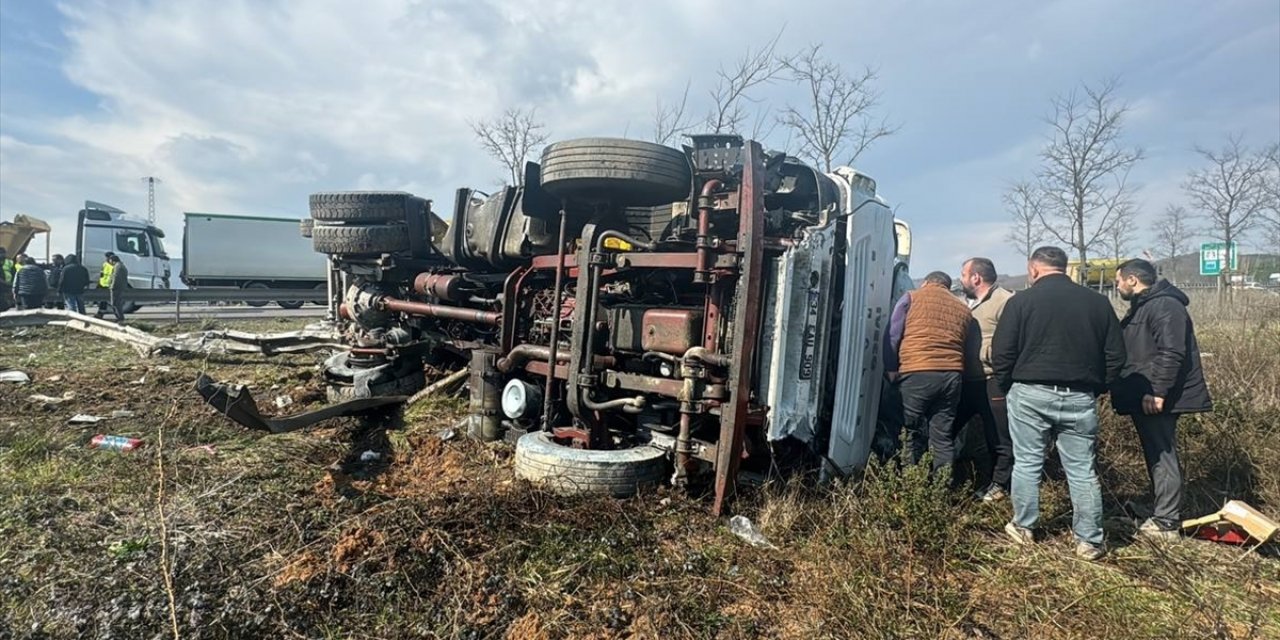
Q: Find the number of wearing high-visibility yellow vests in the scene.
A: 3